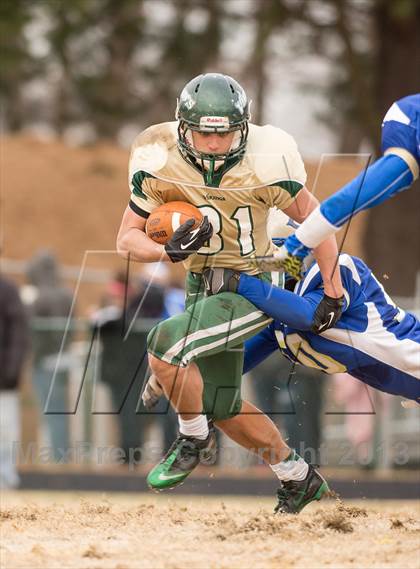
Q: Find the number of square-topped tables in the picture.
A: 0